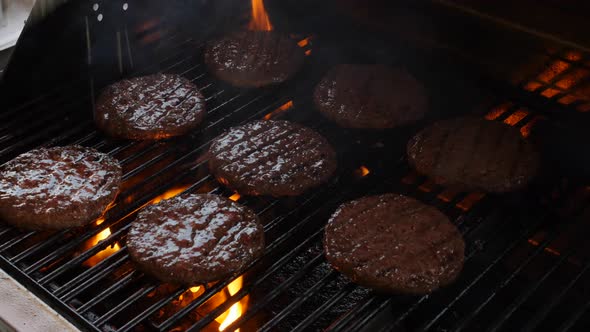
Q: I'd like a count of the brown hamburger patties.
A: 8